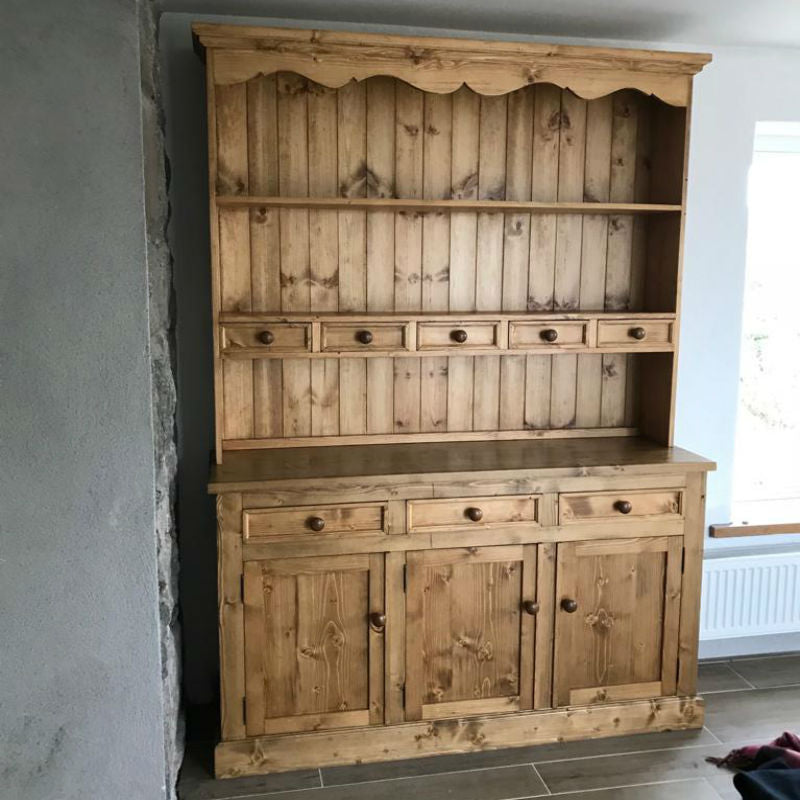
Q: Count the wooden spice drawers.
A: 5